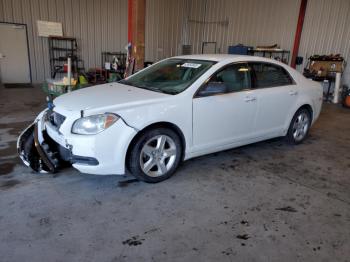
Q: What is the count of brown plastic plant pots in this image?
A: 0